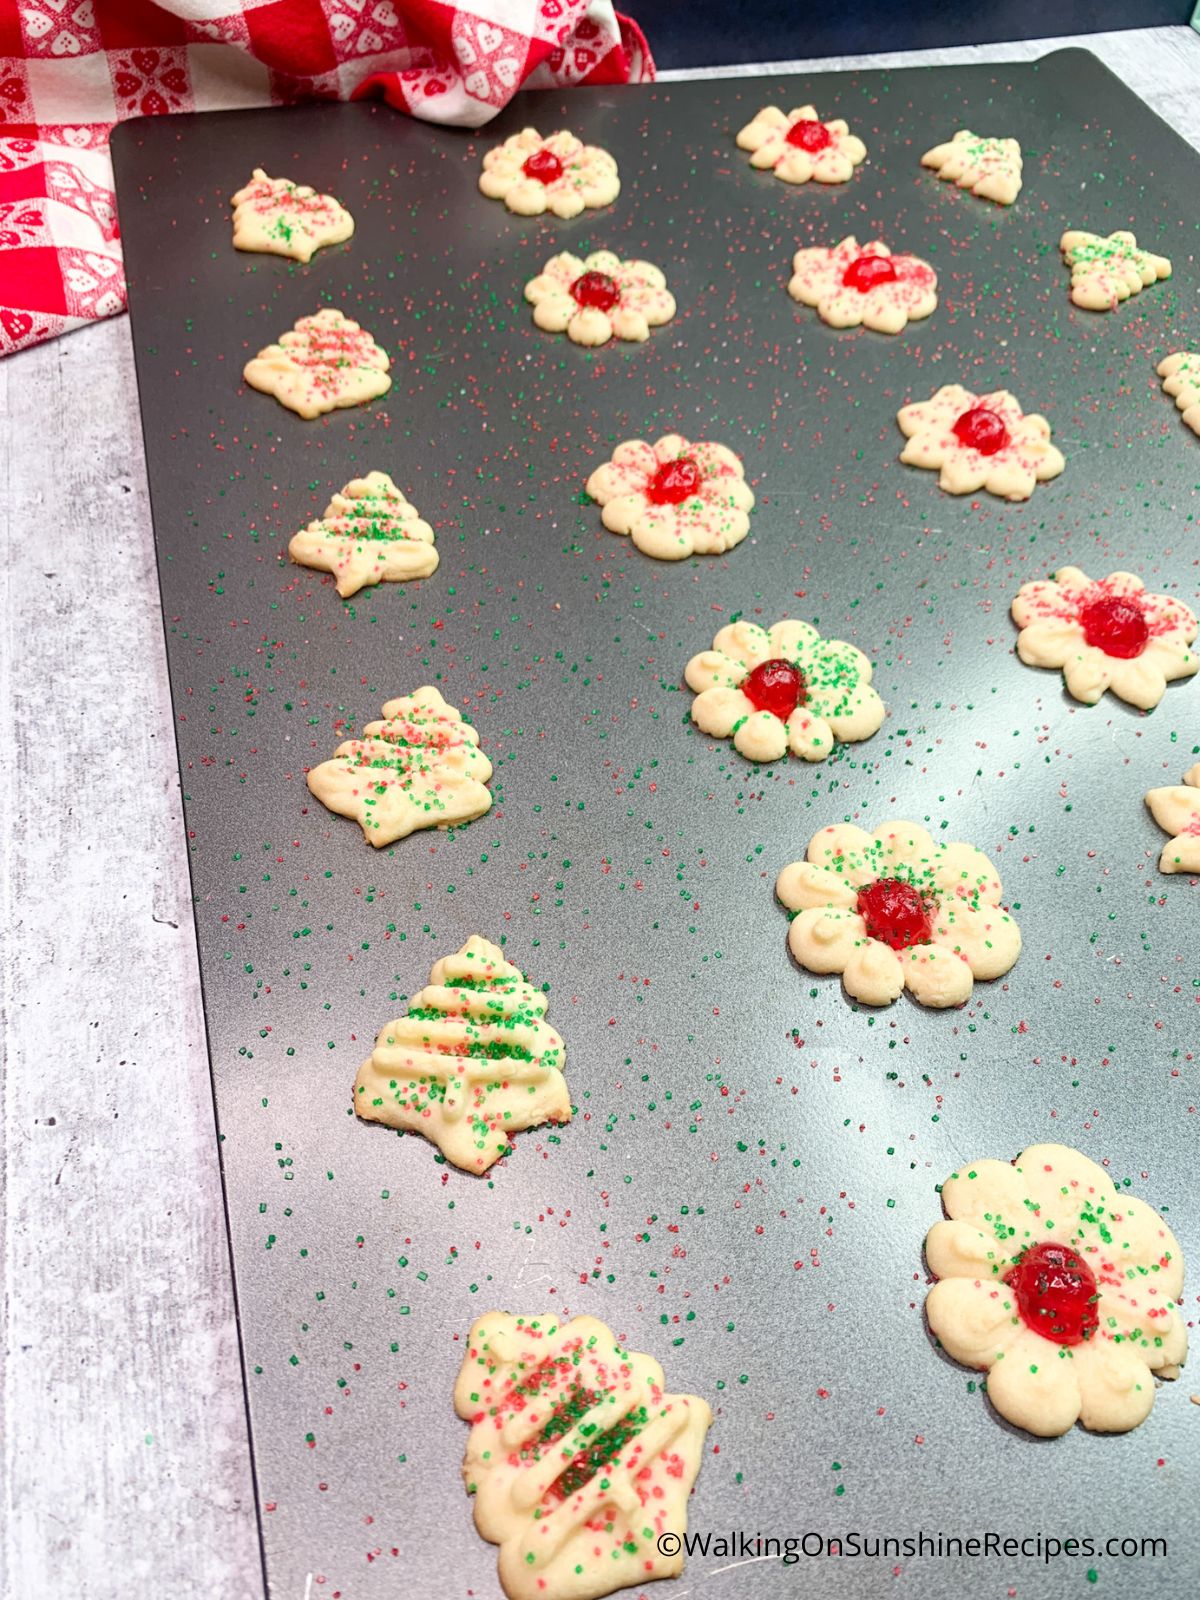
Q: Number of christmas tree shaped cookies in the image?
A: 9